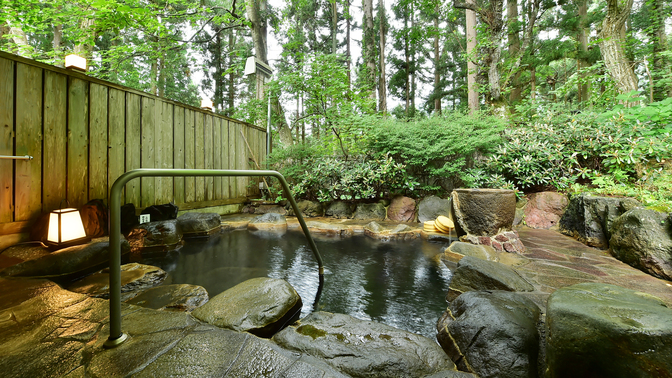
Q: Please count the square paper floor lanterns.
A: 1